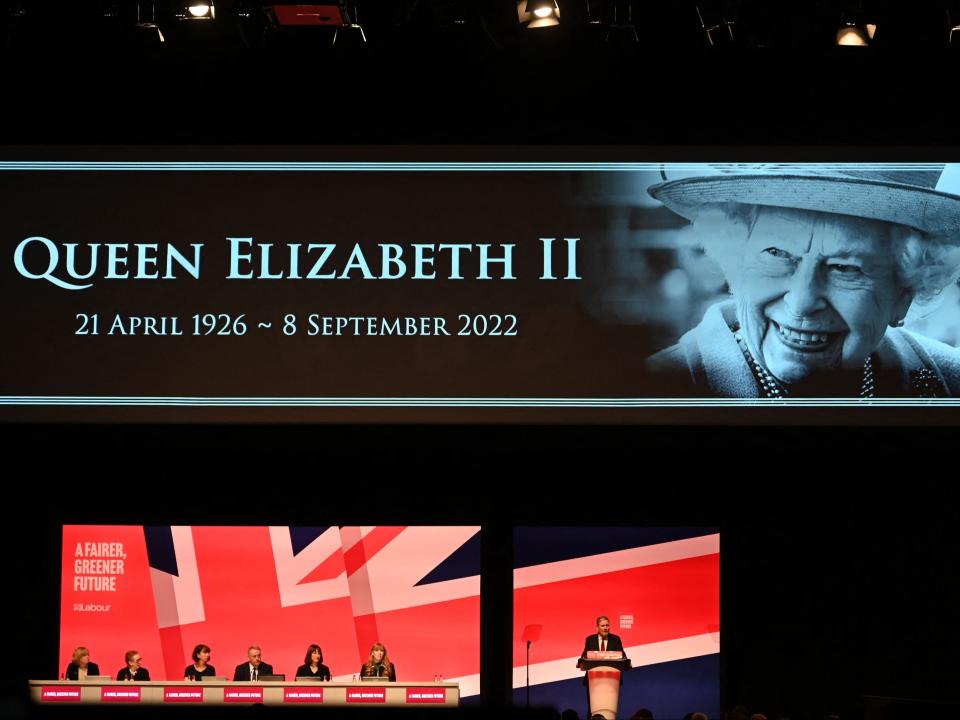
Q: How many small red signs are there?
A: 7